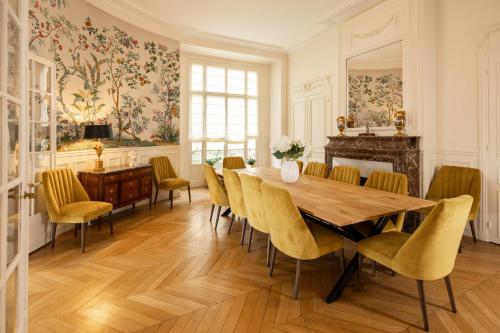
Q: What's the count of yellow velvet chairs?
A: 13